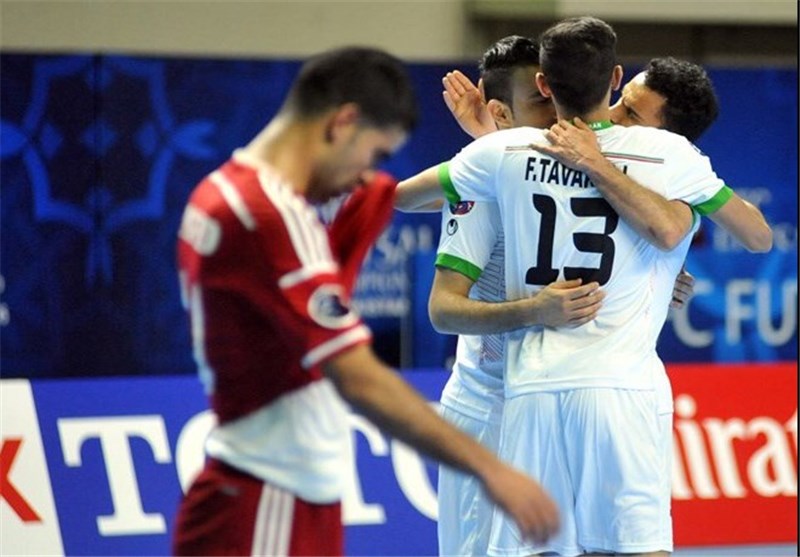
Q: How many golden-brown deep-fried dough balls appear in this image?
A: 0